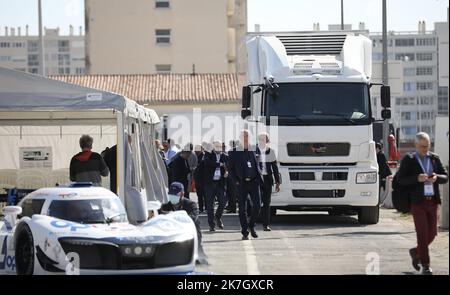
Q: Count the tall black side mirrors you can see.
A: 2